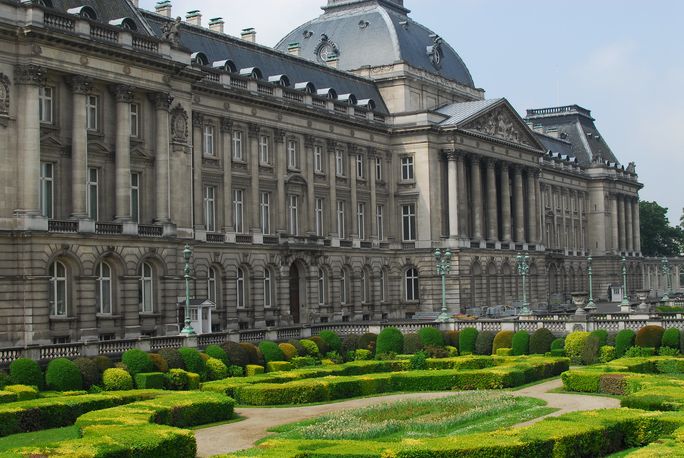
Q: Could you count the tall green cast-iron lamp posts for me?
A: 6